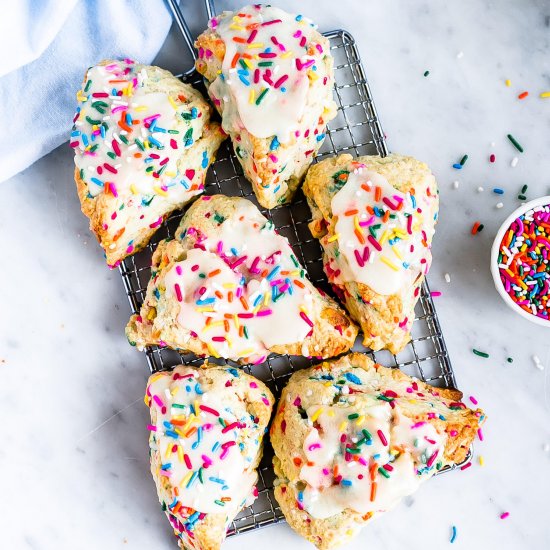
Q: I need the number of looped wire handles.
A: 1